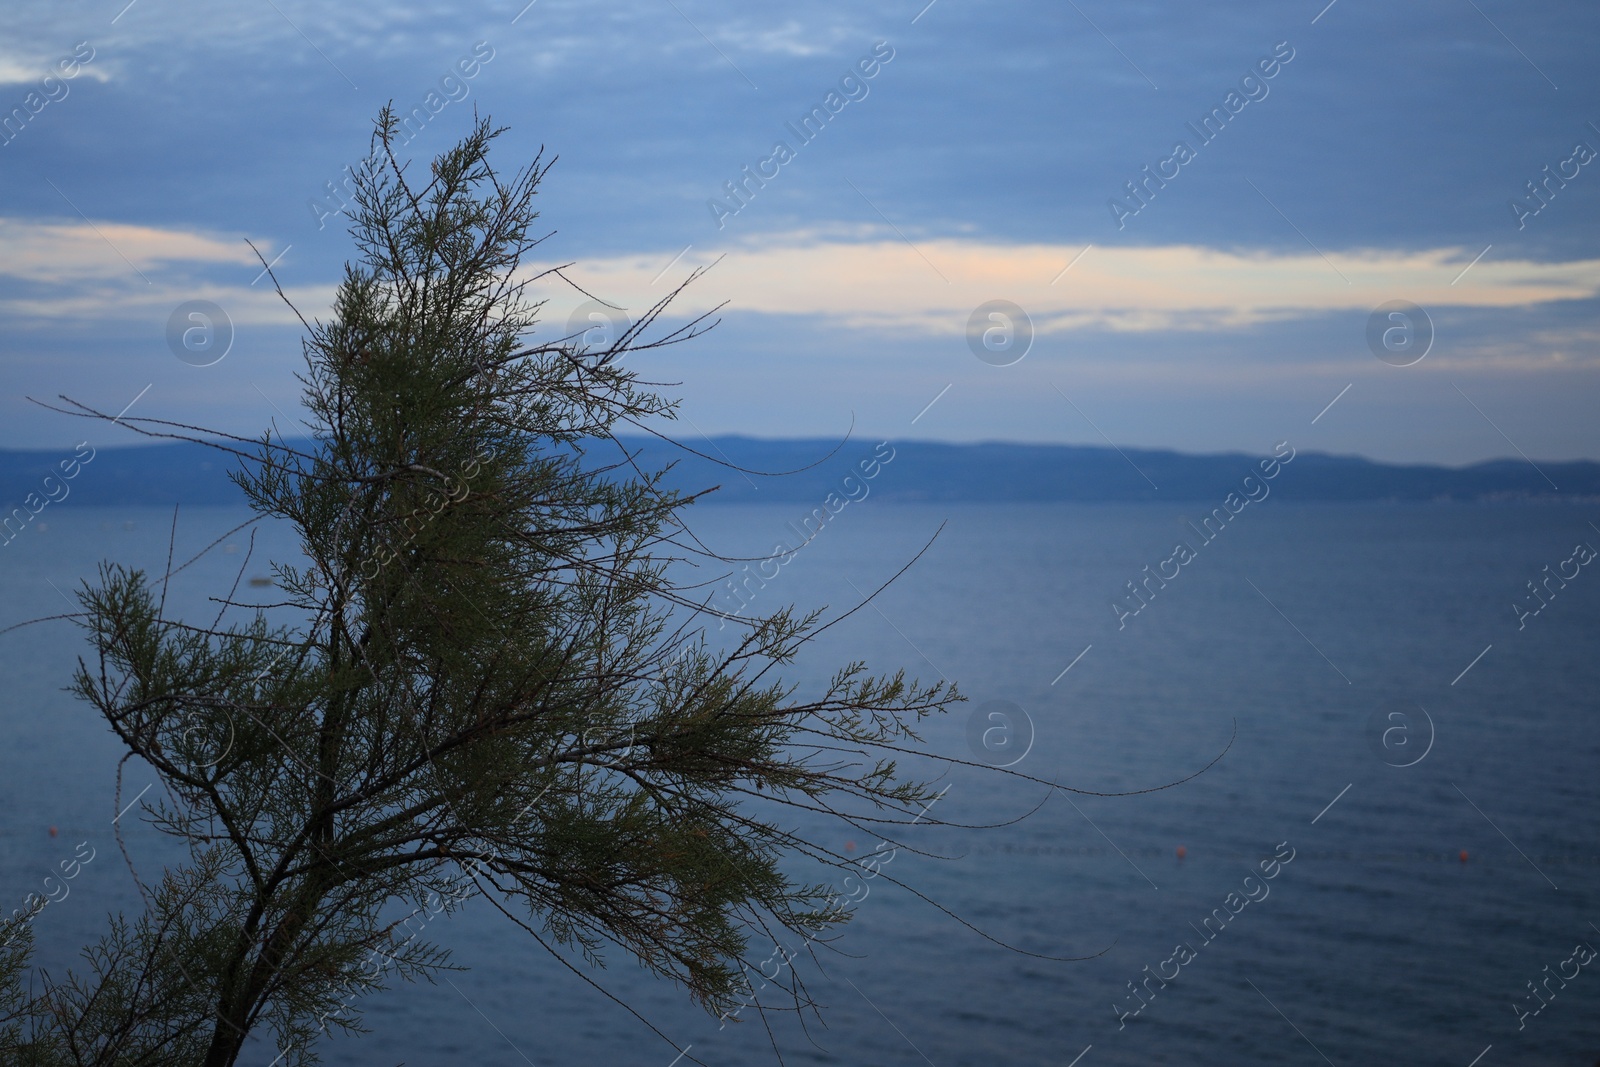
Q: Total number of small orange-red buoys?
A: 4